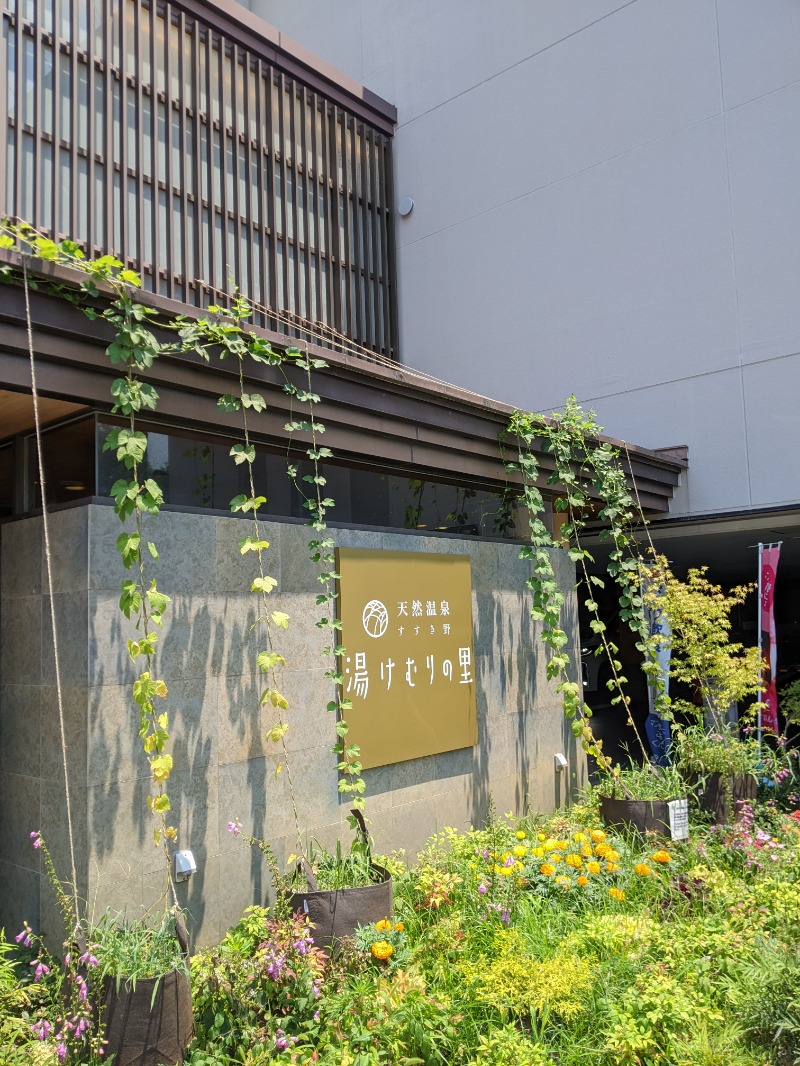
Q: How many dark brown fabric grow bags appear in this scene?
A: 4